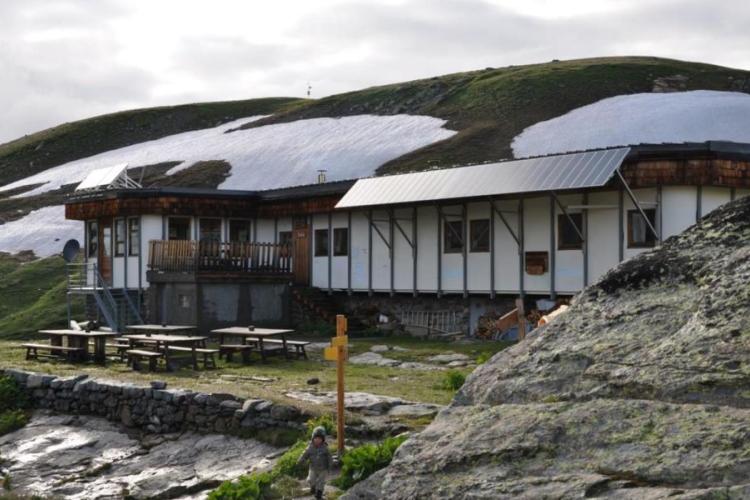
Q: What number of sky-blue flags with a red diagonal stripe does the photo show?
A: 0